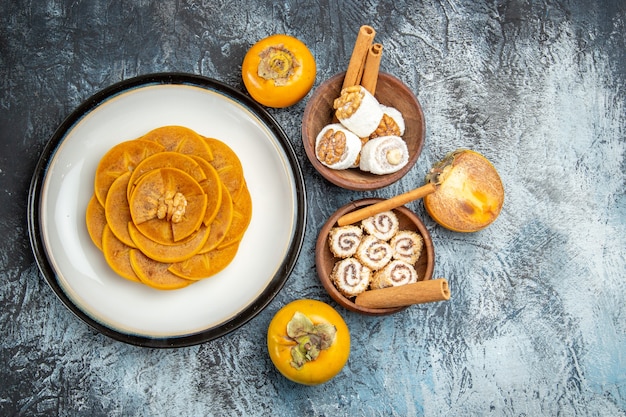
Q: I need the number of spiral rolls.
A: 6